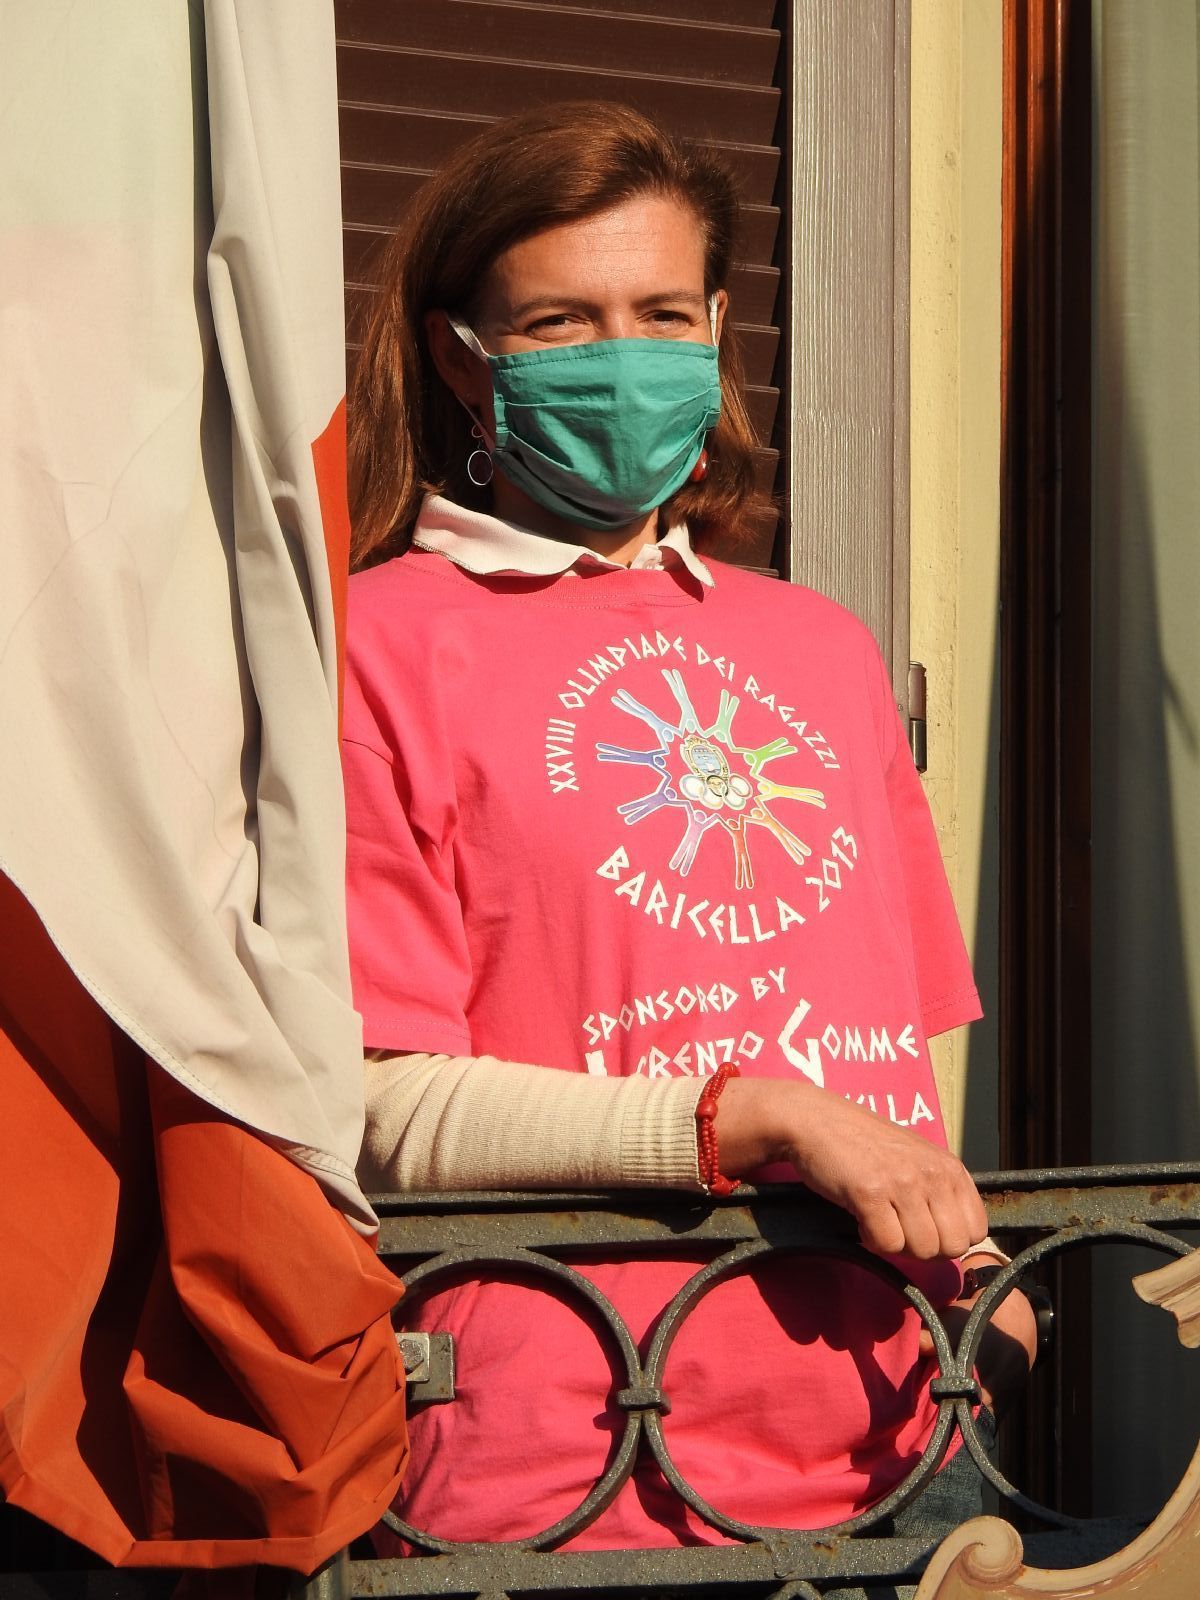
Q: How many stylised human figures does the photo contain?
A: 10